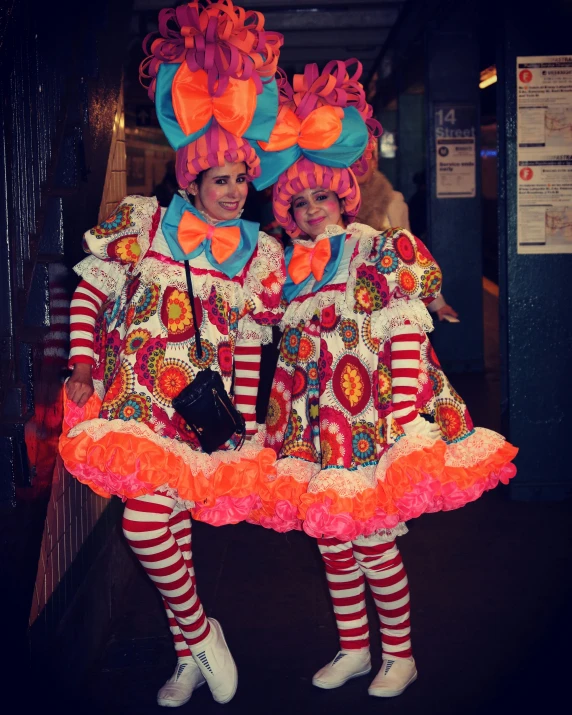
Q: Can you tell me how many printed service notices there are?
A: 3